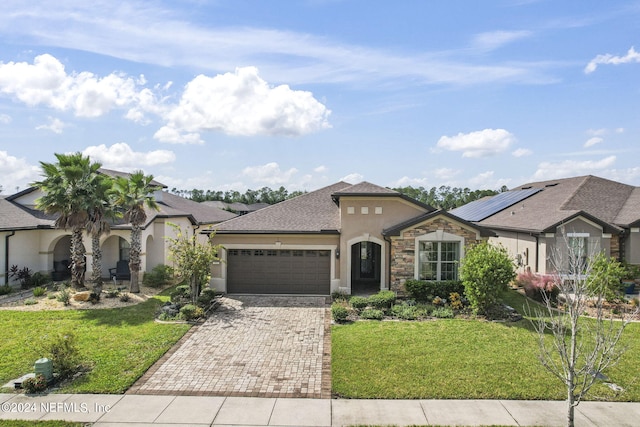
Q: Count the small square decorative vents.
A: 3